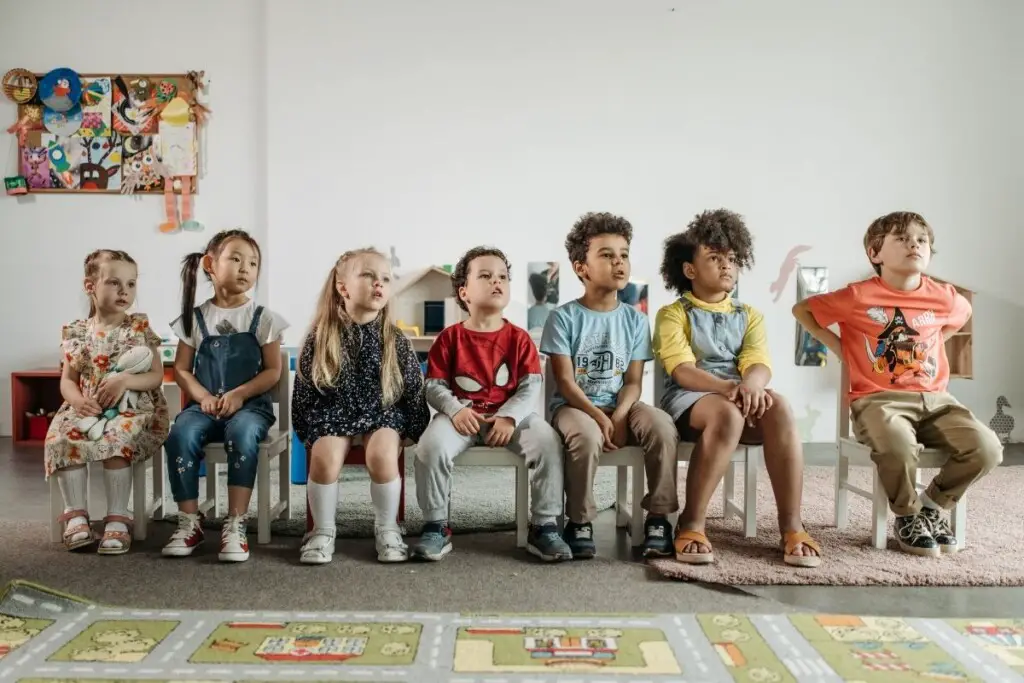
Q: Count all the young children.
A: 7